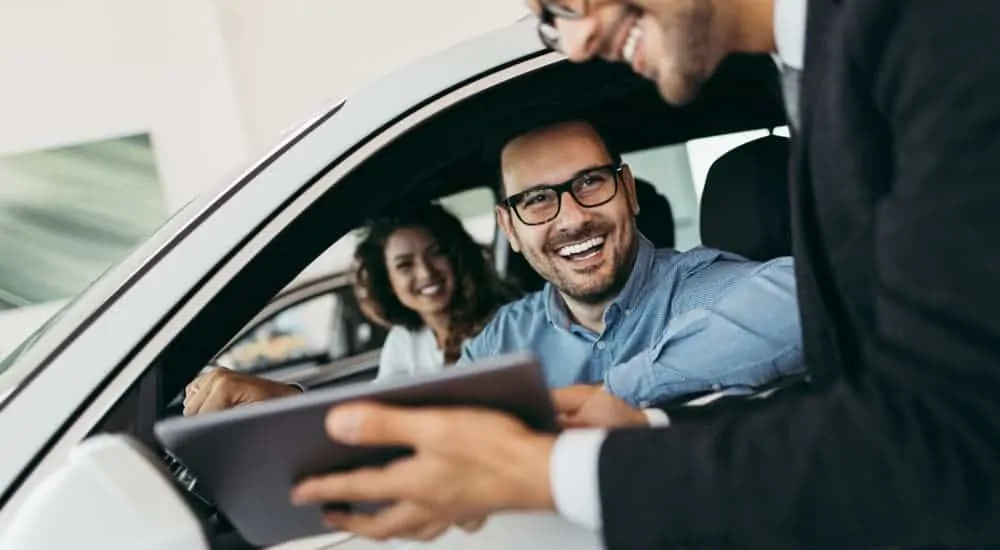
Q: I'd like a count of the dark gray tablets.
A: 1